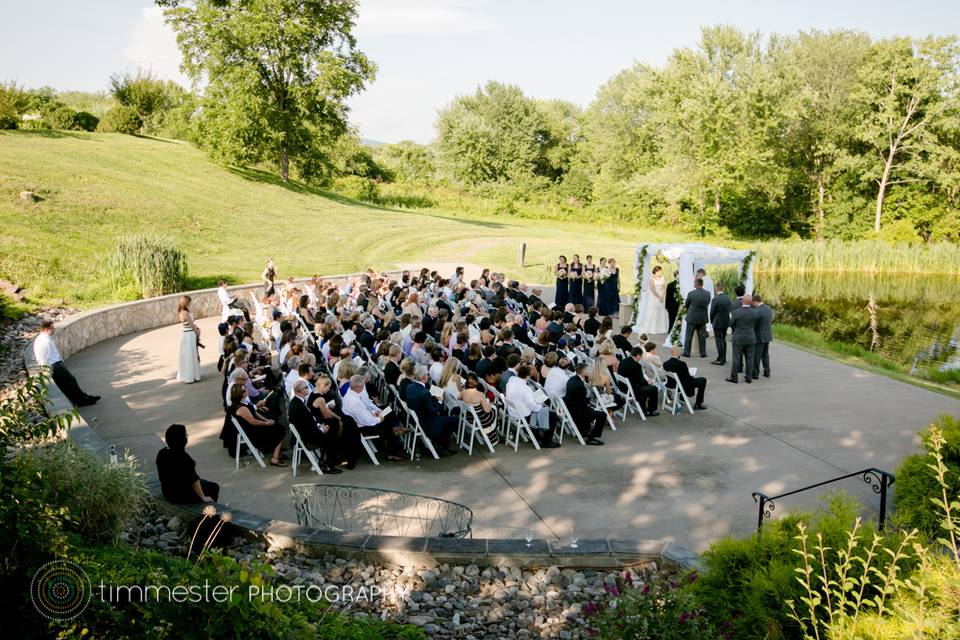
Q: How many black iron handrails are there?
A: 1